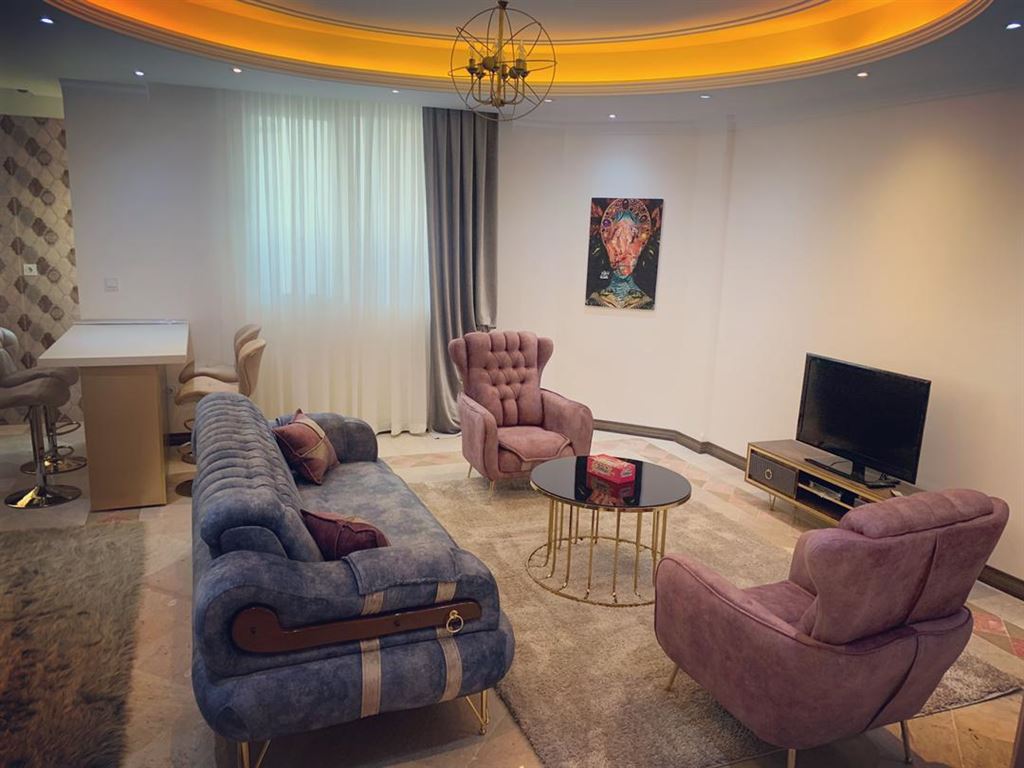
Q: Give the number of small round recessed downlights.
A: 9